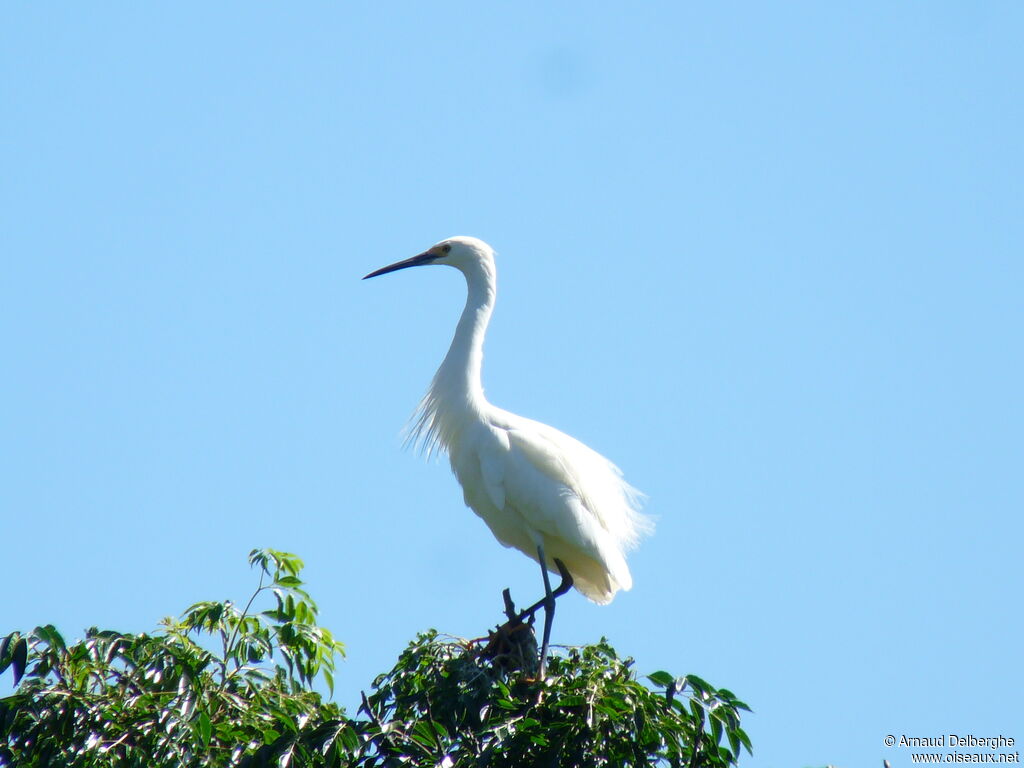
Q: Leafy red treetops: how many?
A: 0